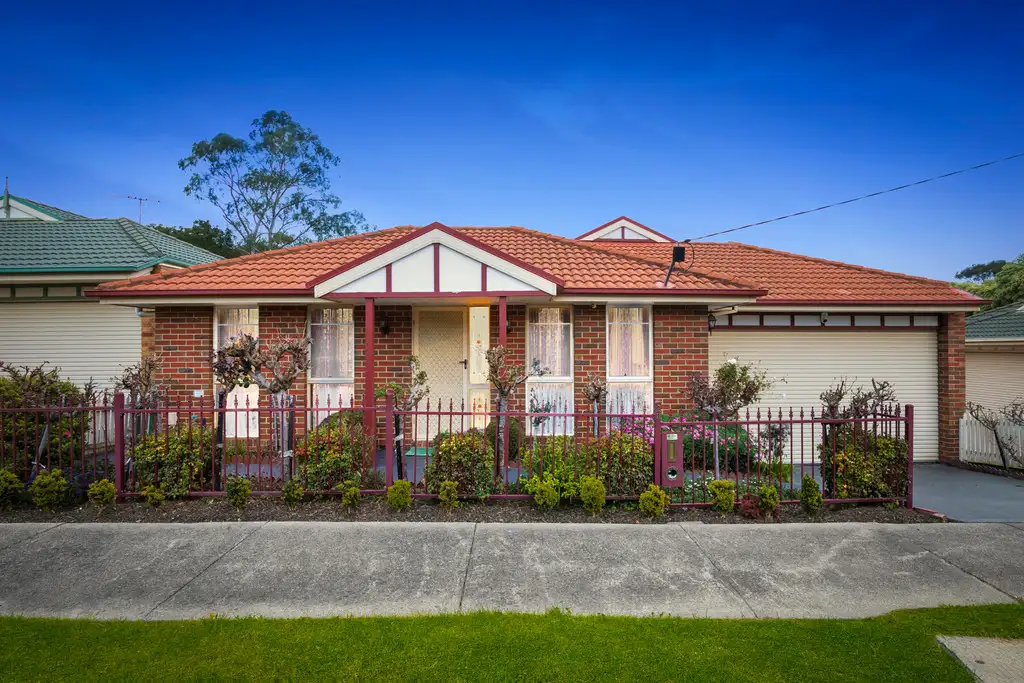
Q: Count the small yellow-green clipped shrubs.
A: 15